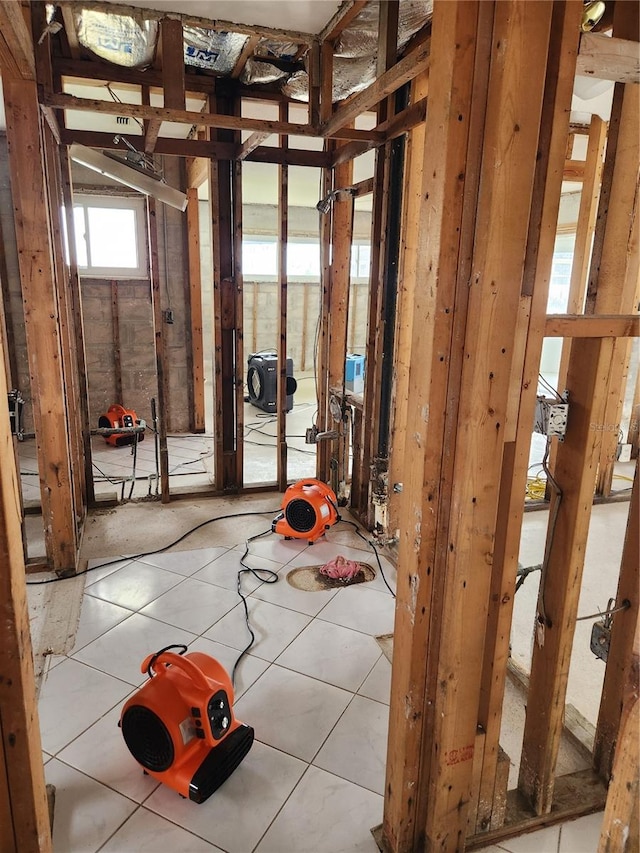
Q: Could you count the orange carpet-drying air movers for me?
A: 3